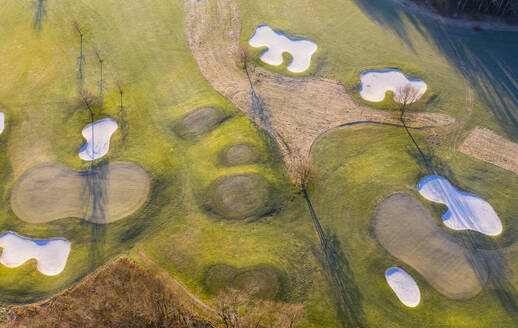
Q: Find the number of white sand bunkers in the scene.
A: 7